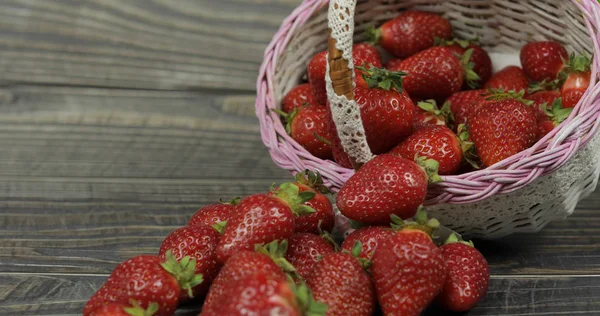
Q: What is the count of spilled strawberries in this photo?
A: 14